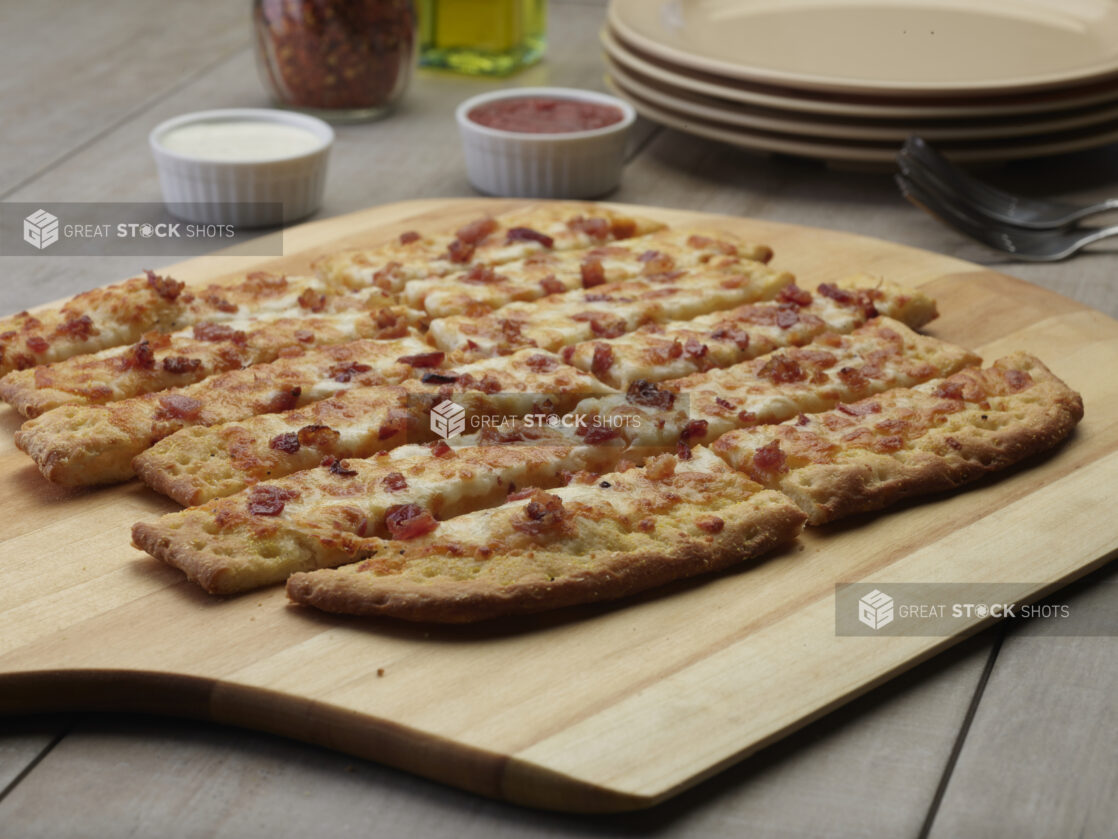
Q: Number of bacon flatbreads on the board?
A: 12